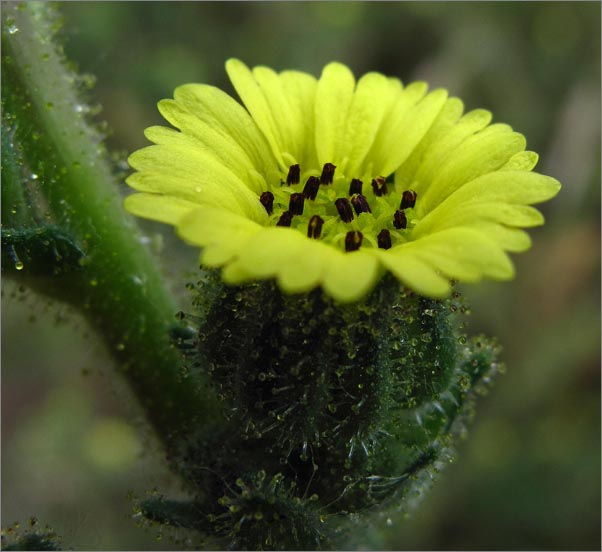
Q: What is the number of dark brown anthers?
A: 15